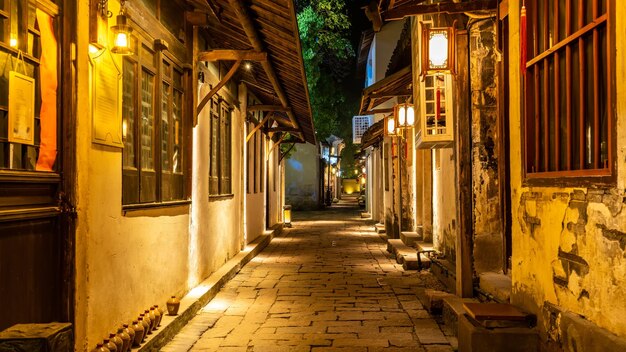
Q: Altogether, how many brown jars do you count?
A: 12